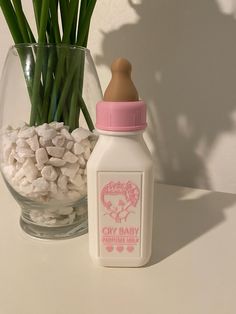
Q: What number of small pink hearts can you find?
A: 3